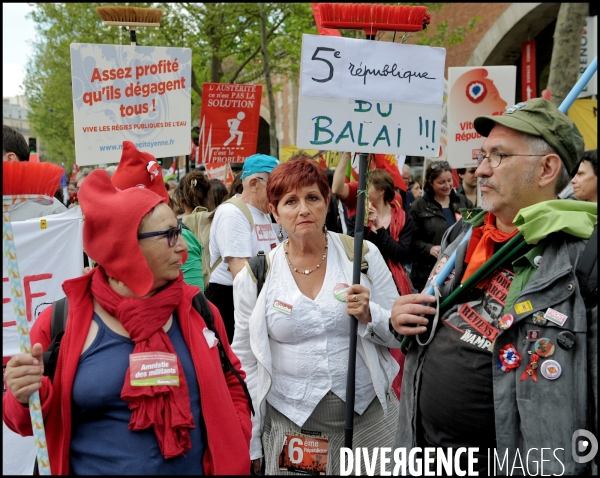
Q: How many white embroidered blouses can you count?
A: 1